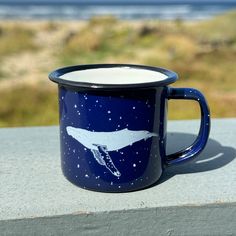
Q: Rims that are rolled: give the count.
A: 1